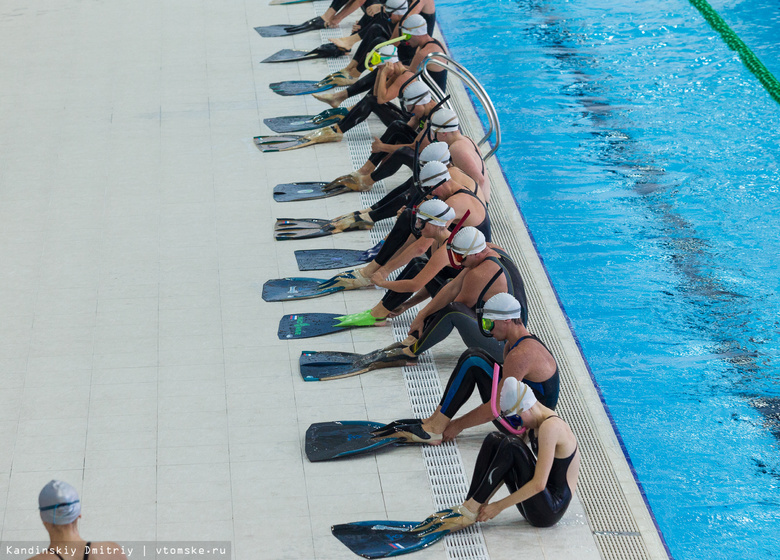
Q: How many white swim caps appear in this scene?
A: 11